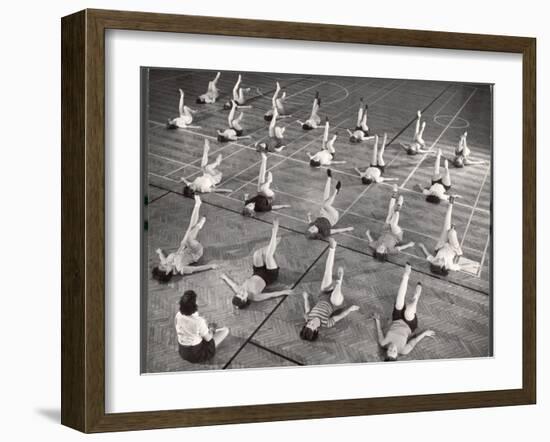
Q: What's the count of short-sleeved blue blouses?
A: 0